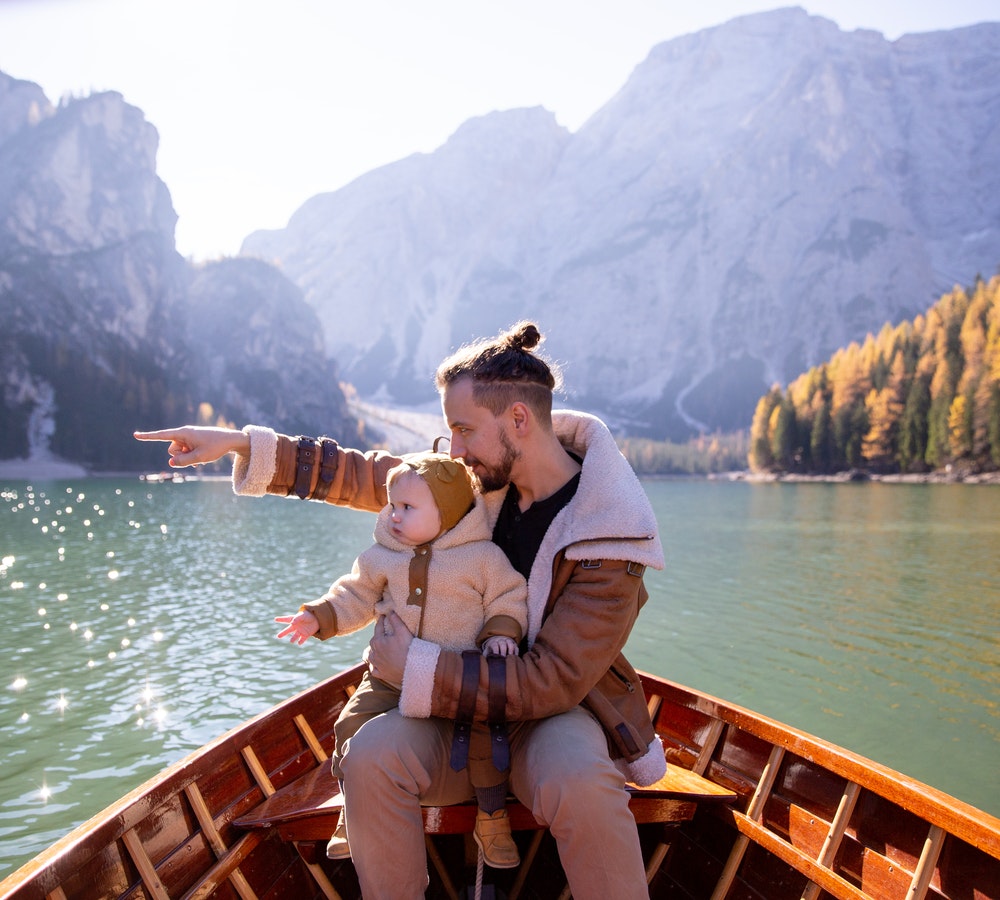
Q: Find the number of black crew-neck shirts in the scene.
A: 1